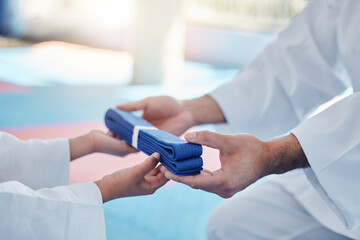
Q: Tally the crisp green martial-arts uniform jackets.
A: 0